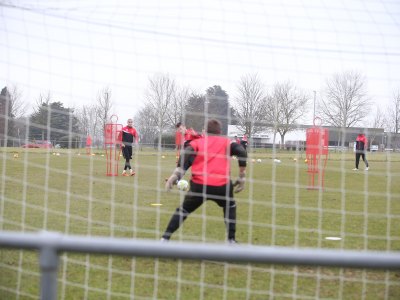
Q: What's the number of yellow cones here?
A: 1